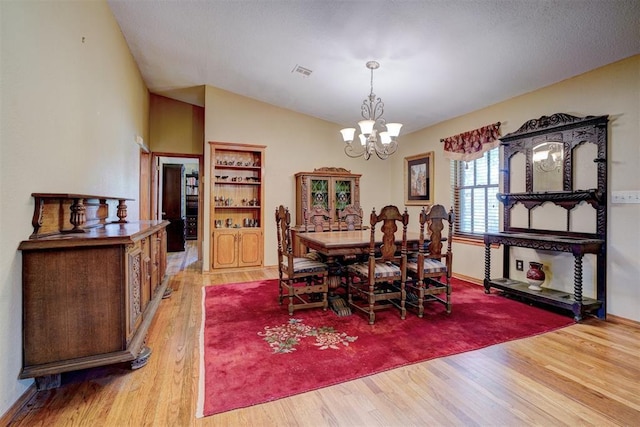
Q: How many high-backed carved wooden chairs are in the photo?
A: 6